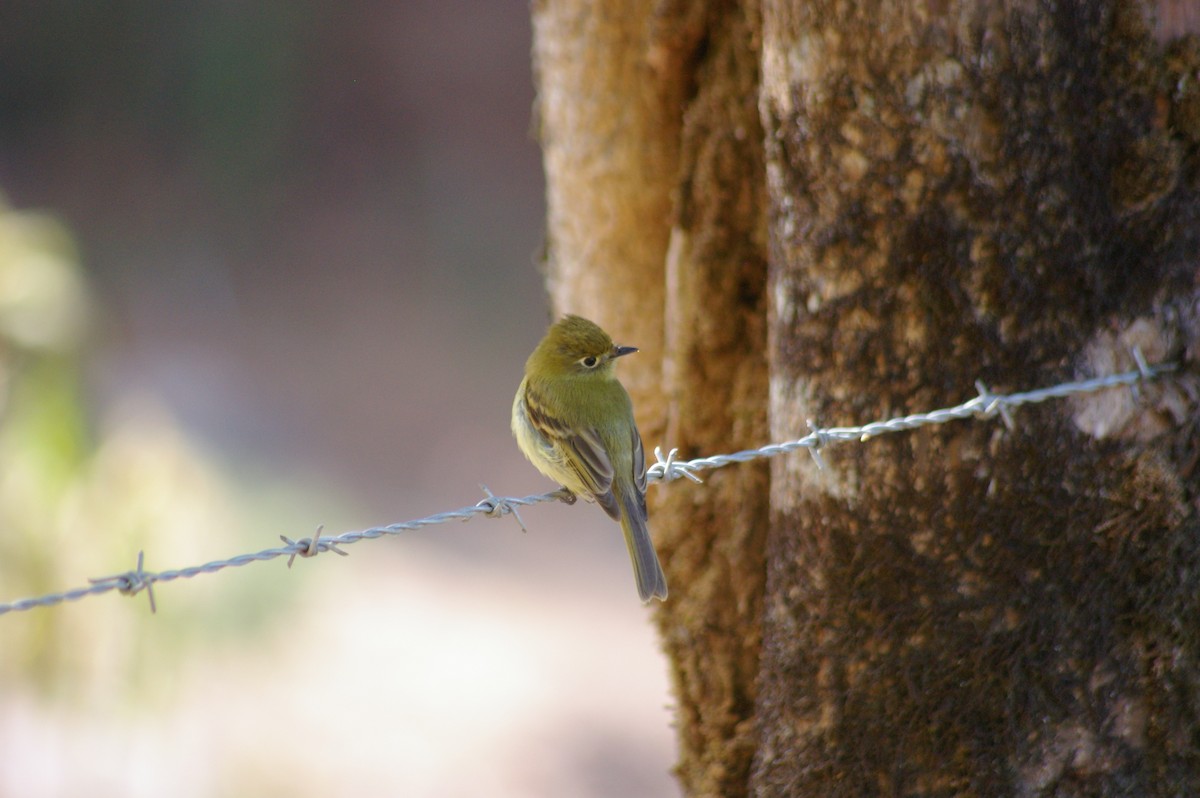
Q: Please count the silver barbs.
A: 7